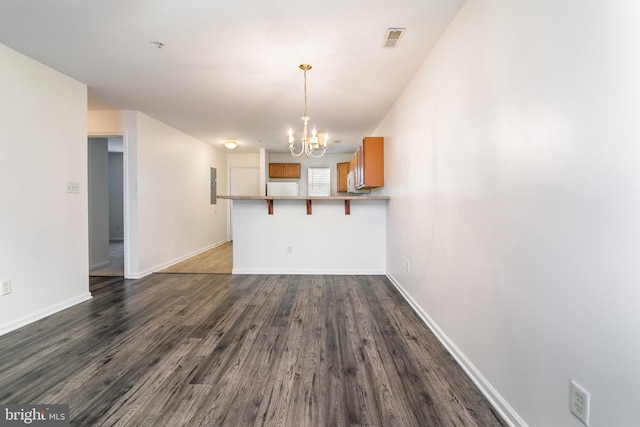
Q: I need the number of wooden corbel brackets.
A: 3